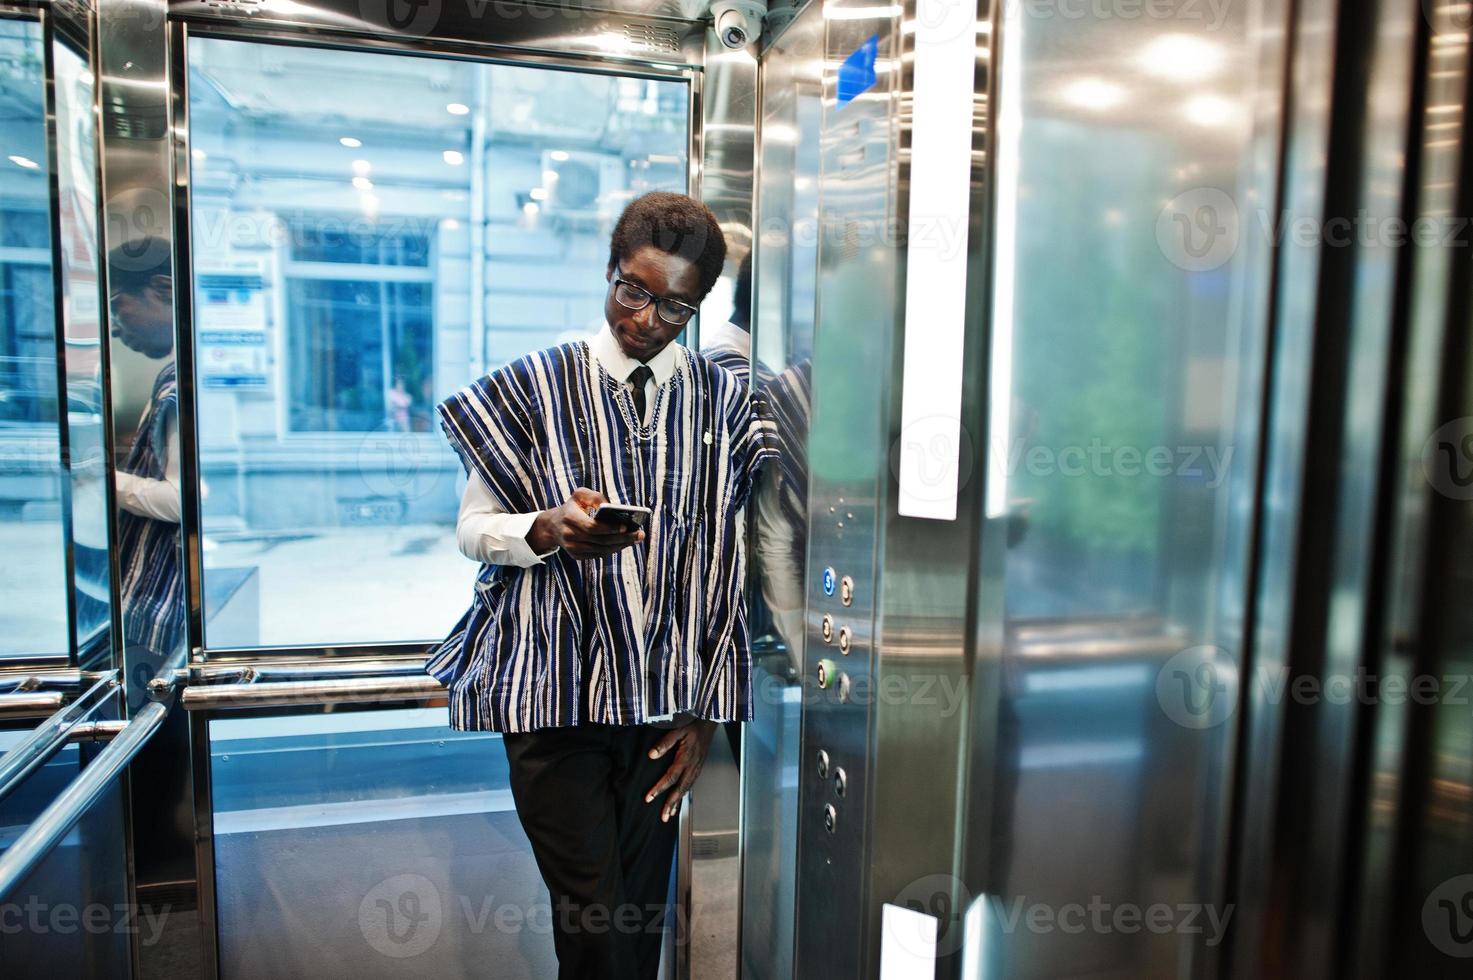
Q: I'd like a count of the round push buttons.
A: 9